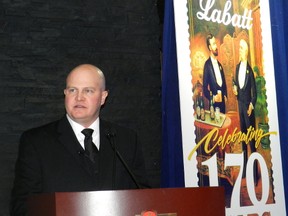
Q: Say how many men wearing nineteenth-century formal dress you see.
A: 2